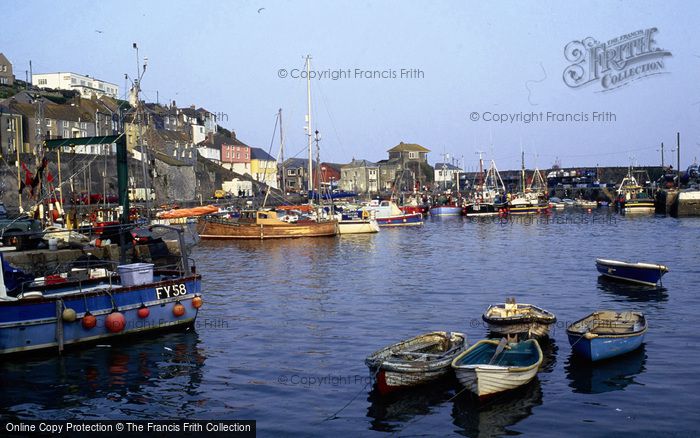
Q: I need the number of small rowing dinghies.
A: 5